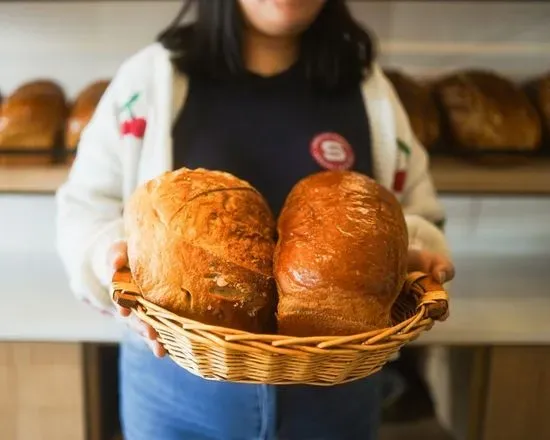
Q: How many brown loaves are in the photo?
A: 7